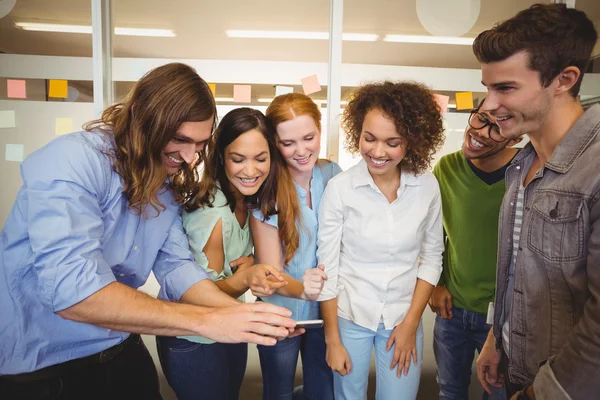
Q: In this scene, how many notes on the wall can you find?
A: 11